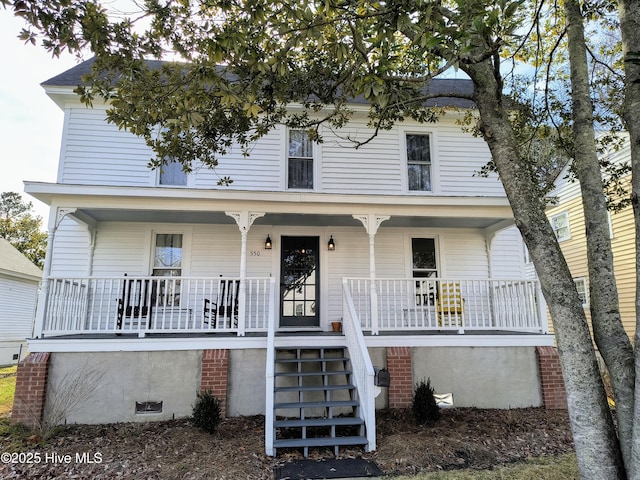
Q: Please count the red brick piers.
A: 4